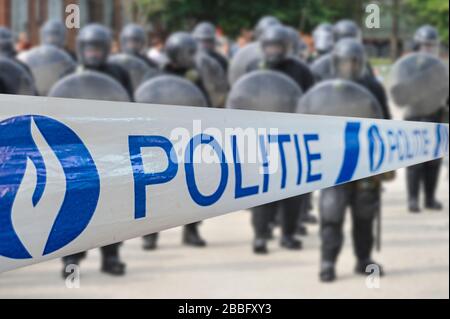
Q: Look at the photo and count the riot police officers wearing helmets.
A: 13